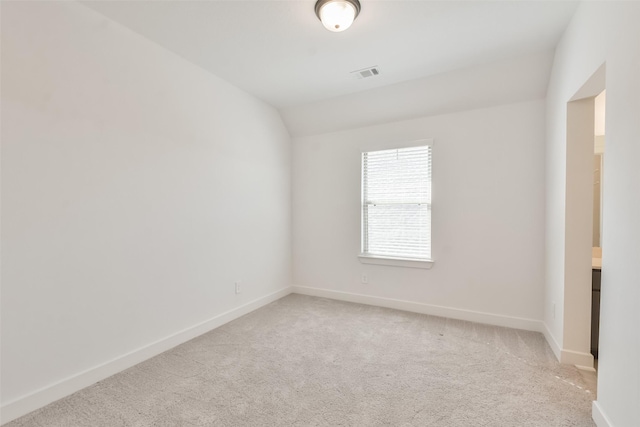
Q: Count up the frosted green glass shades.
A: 0